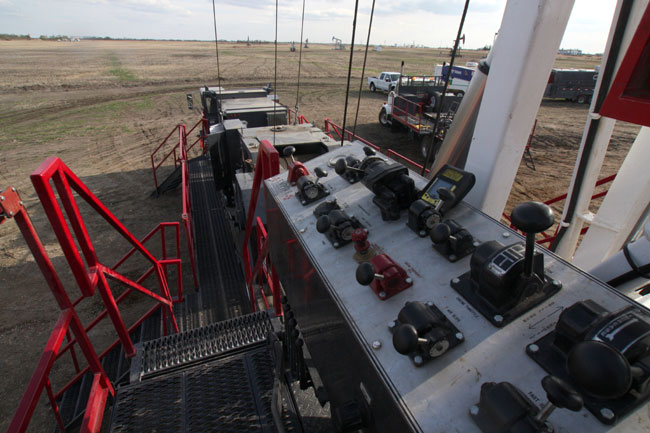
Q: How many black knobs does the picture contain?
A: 12